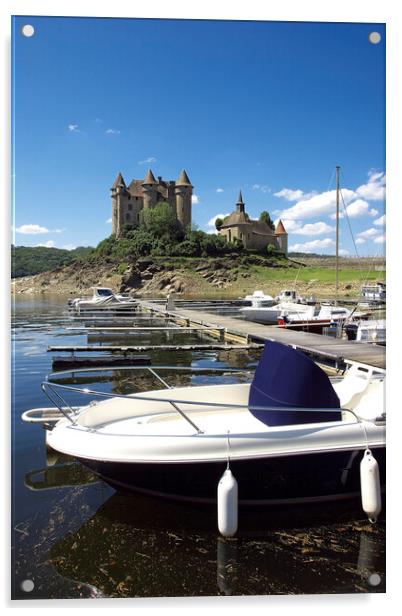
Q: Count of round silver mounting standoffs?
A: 4